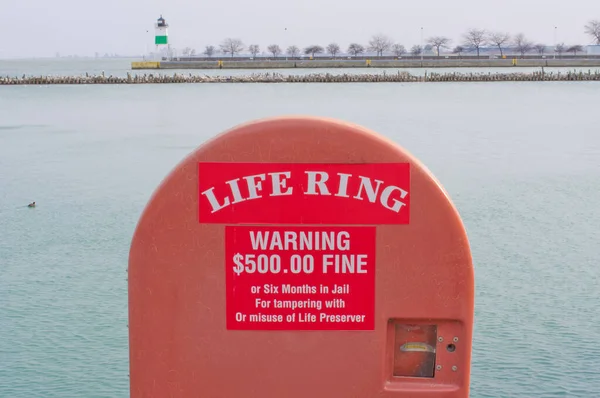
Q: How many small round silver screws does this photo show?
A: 4